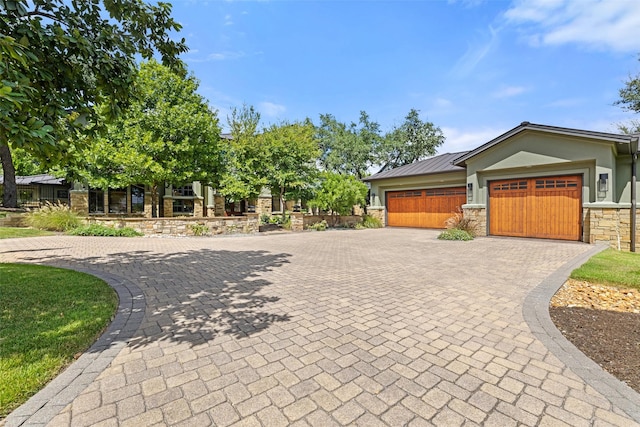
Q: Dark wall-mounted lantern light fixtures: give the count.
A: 3